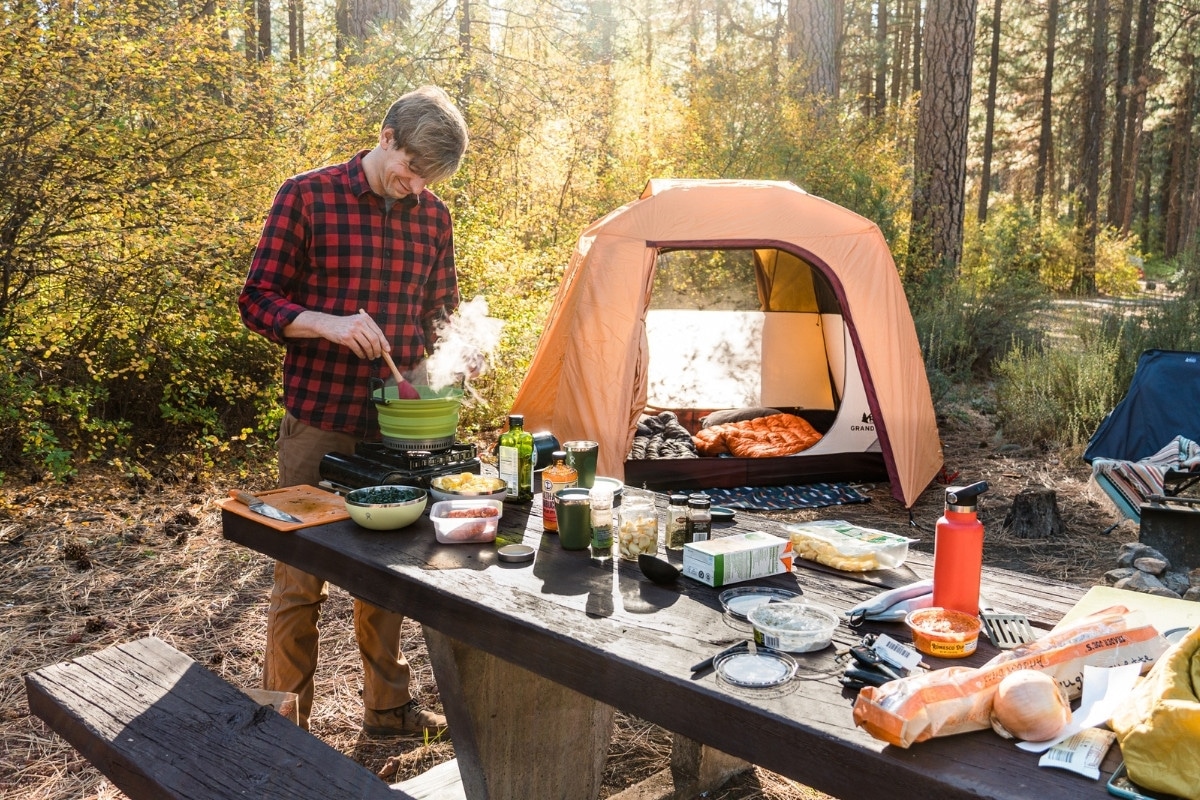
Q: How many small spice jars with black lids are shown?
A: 3